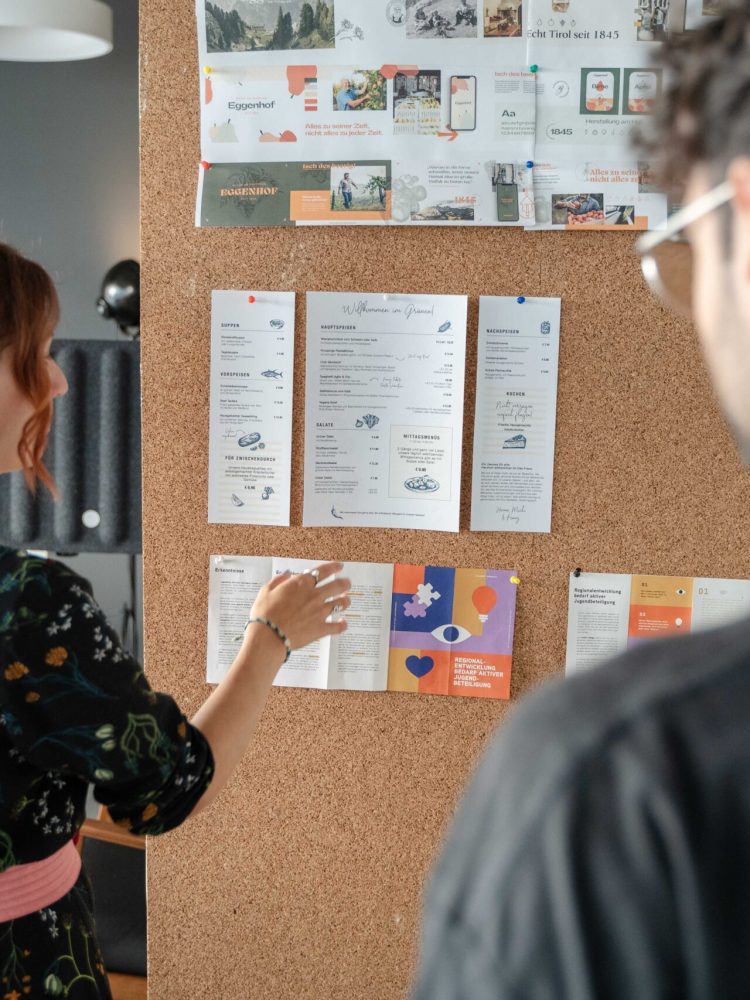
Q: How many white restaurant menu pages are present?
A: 3